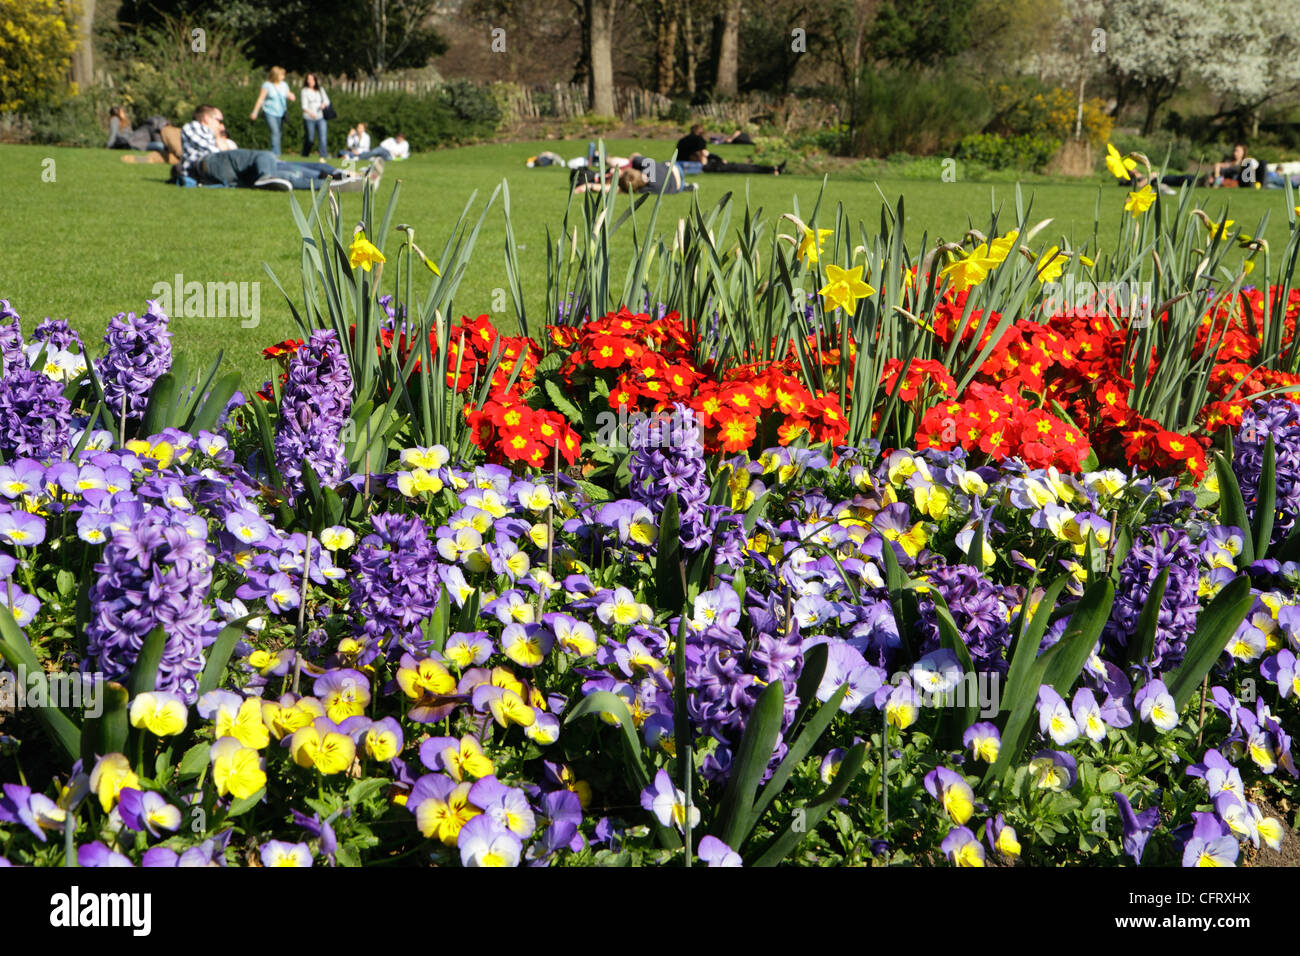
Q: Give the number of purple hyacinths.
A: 12